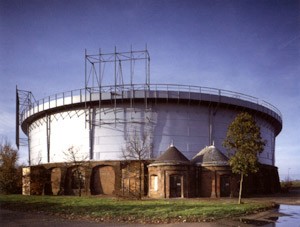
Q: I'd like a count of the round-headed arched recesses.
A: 3